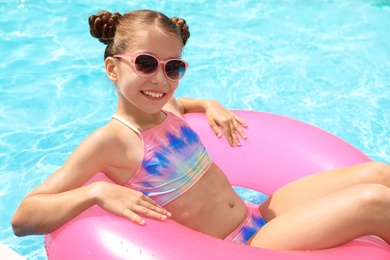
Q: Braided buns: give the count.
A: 2